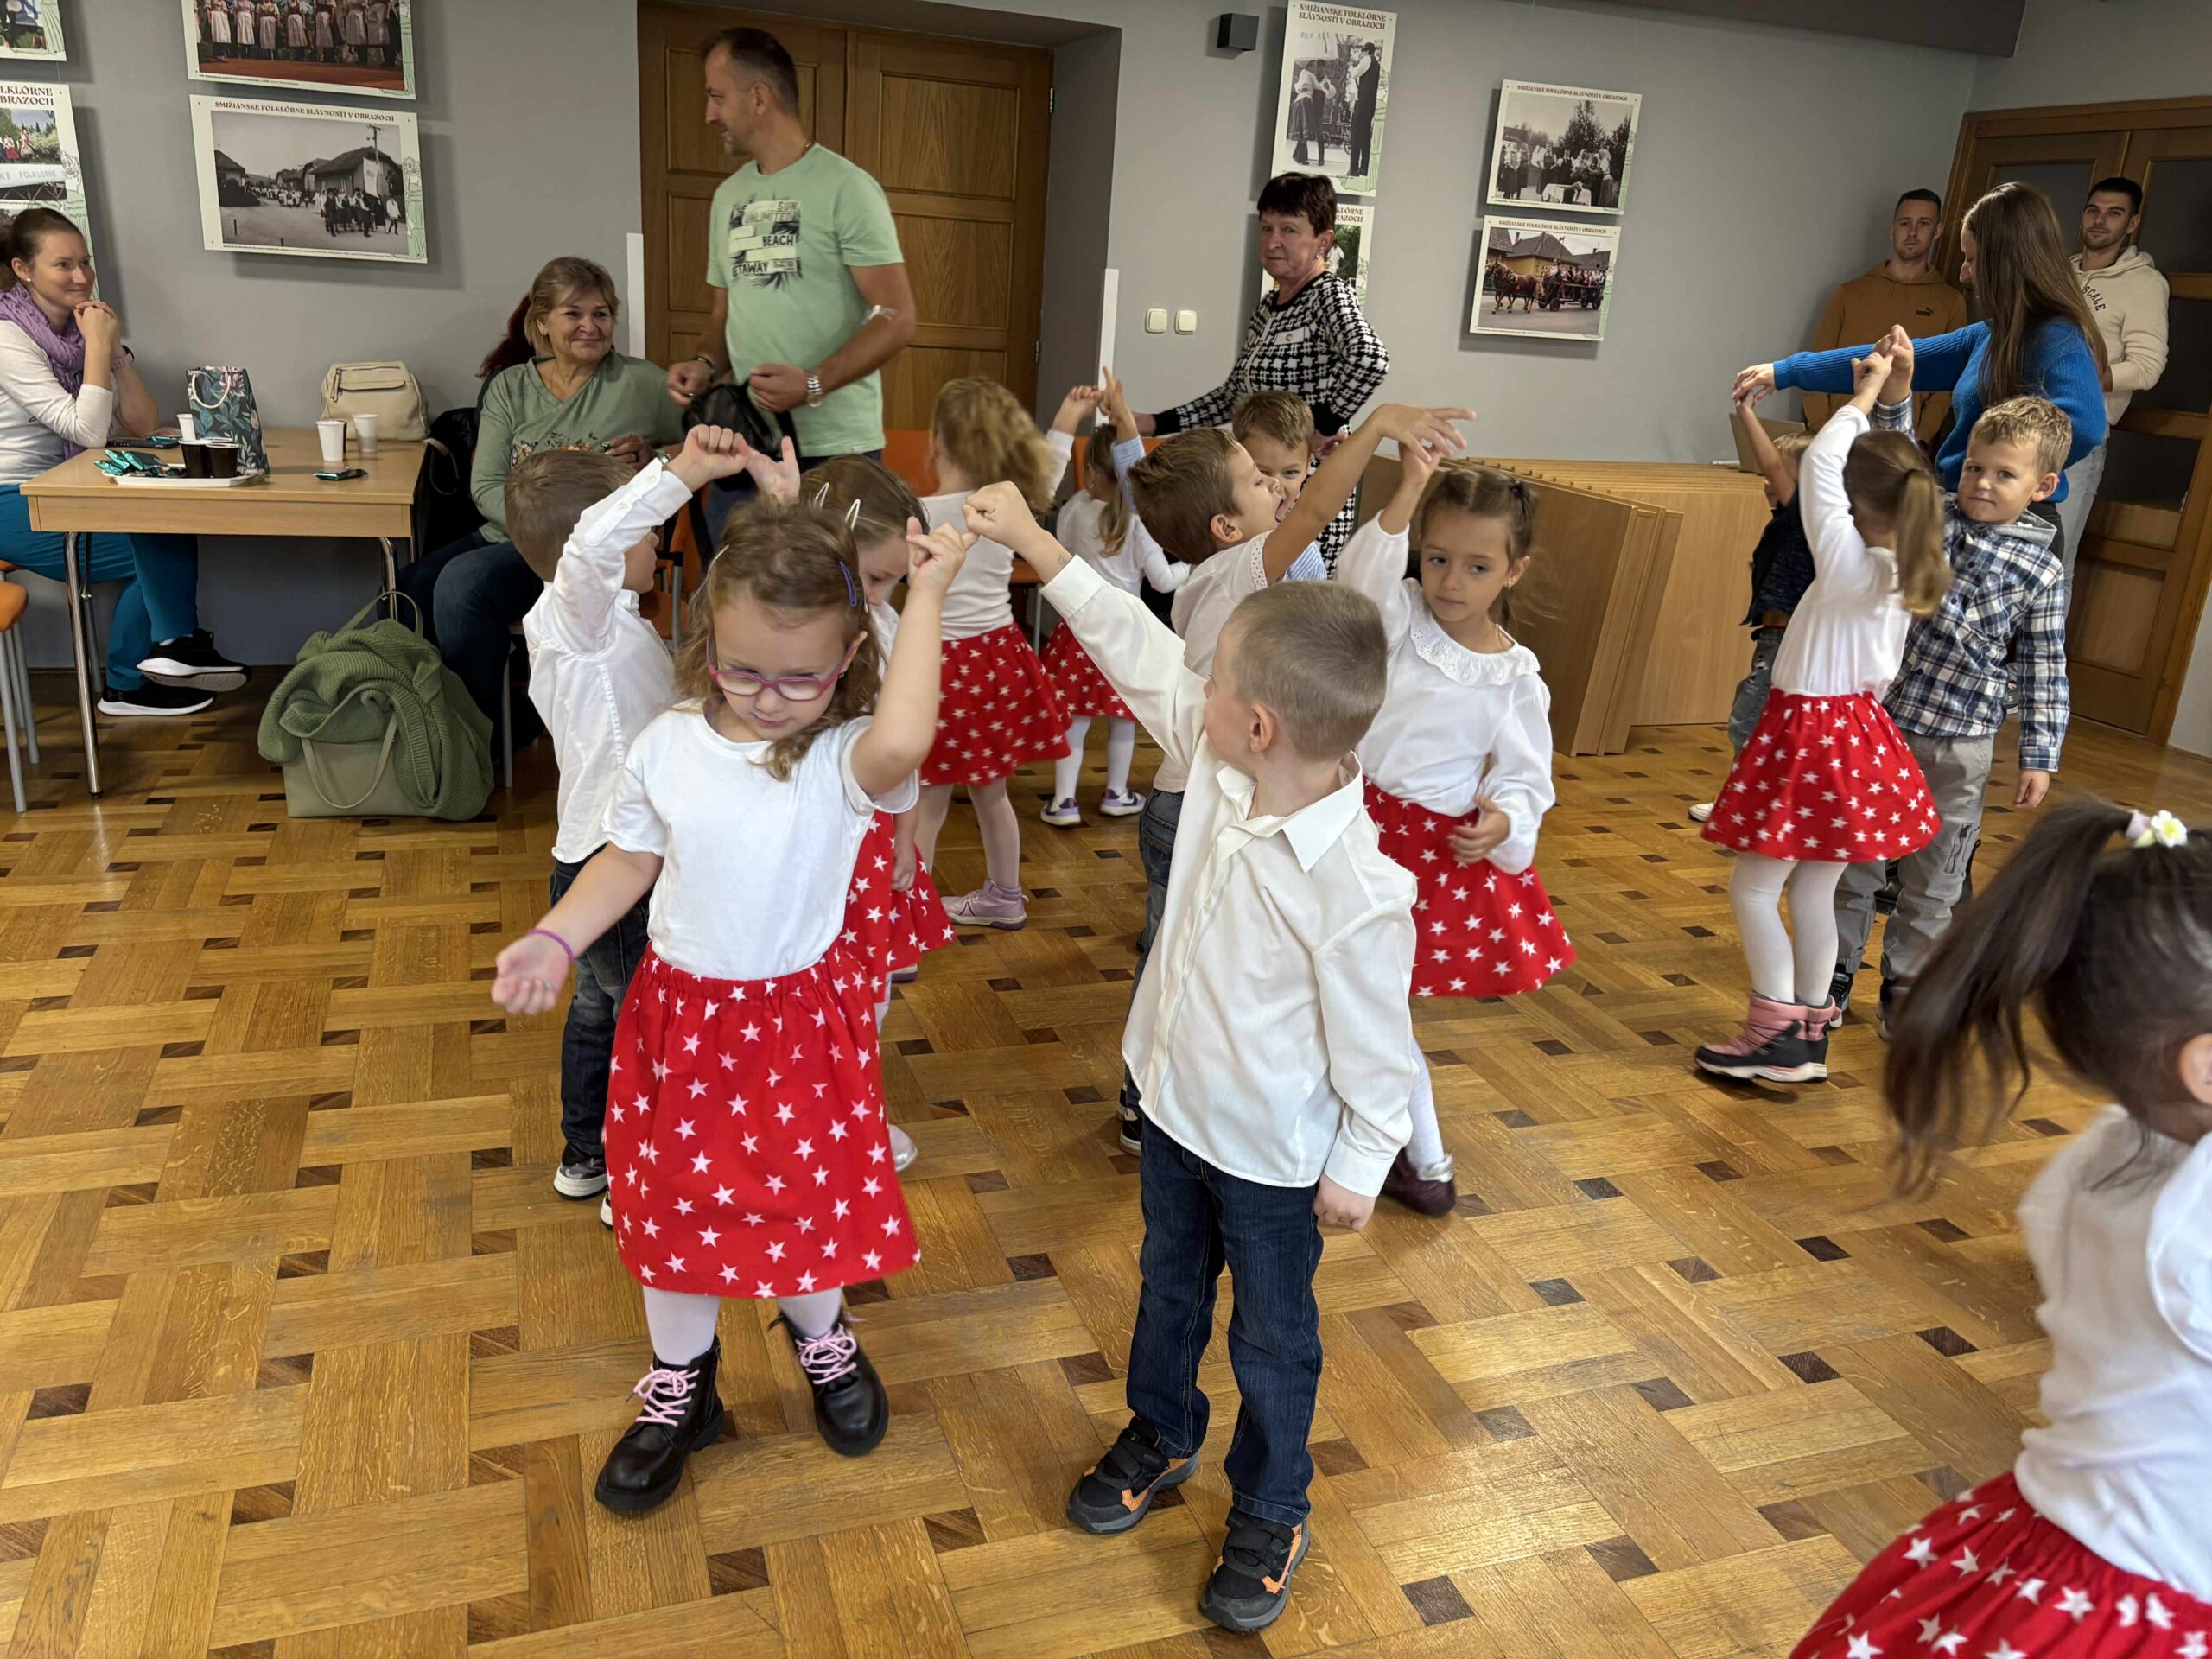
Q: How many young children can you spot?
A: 13